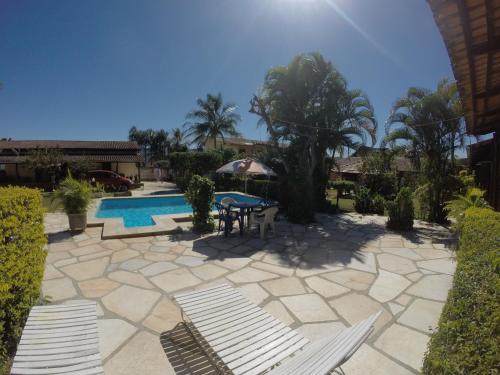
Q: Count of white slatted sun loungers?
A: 2